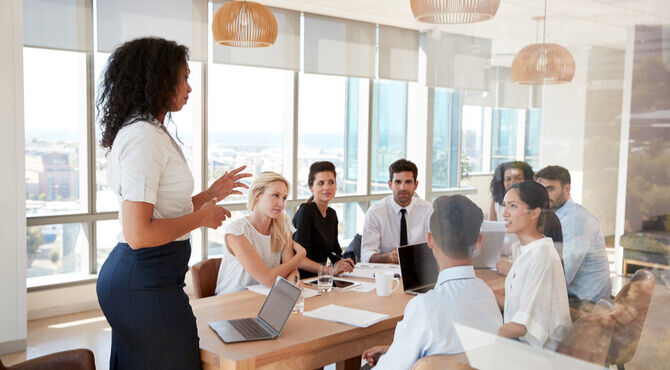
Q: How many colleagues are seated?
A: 7